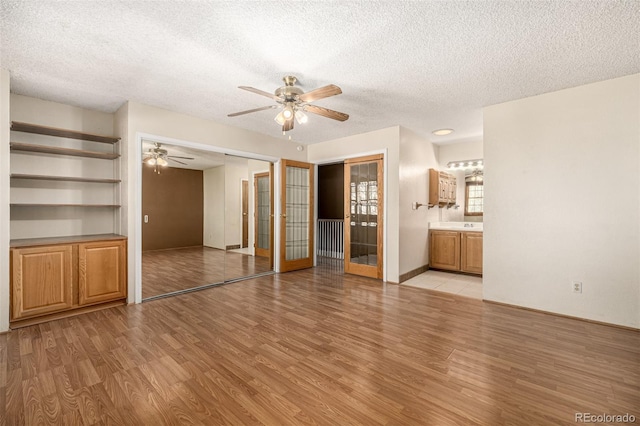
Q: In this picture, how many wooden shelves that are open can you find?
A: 4